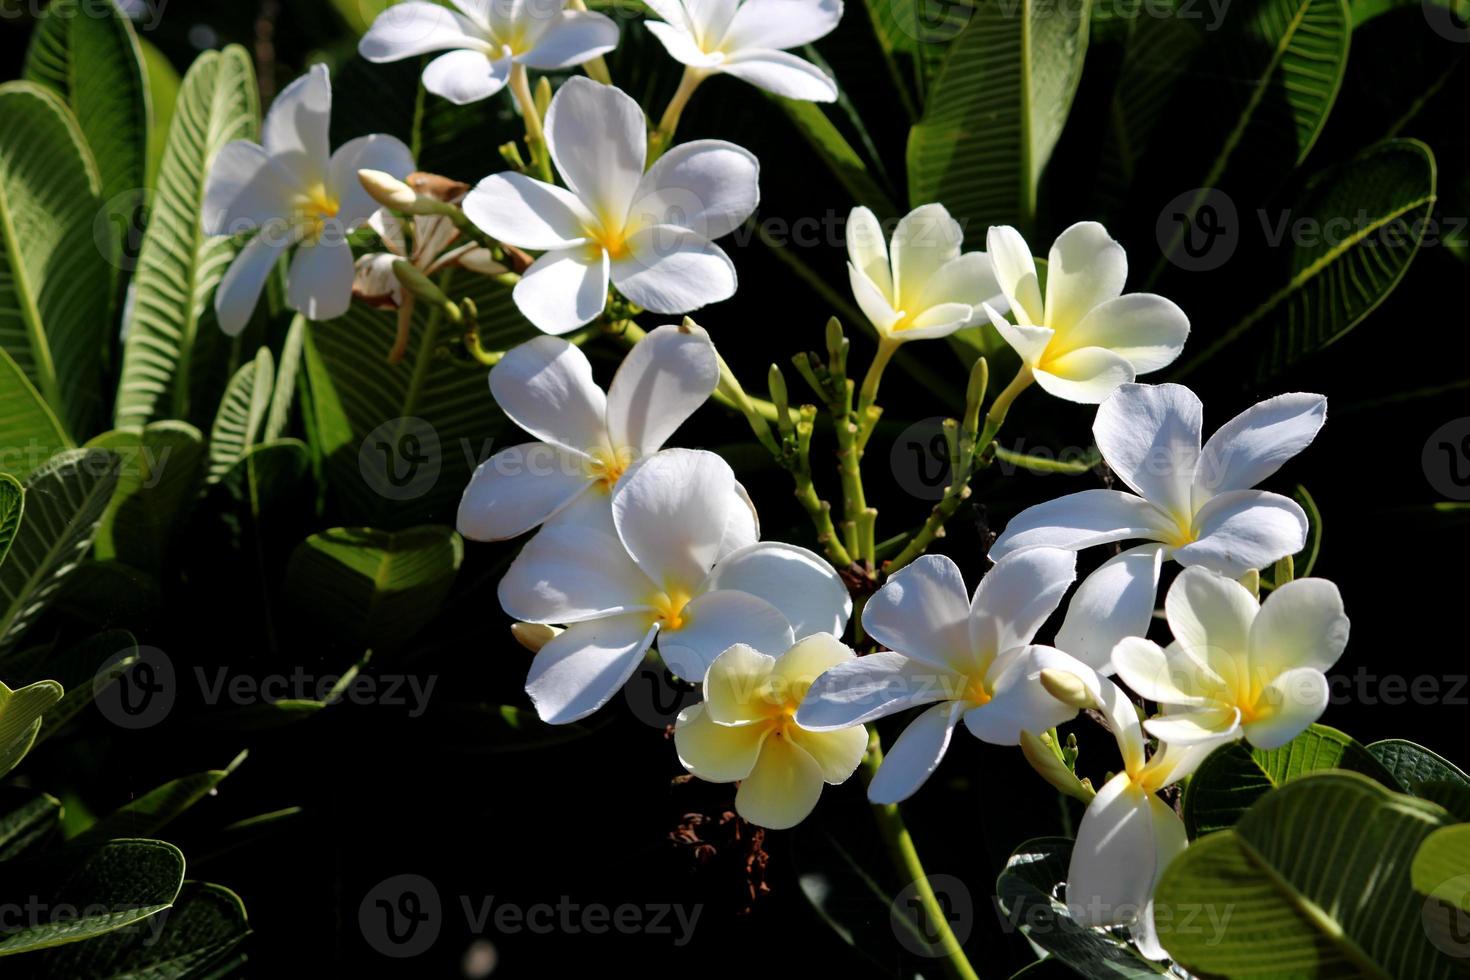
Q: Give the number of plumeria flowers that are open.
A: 13